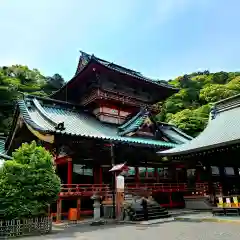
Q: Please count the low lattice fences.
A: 1